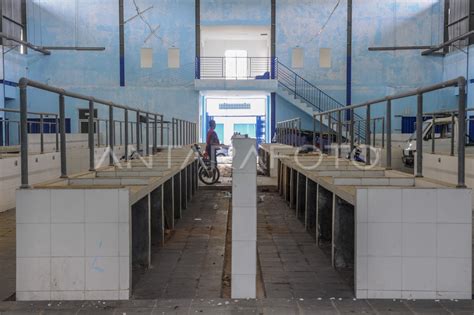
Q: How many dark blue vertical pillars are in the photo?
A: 4